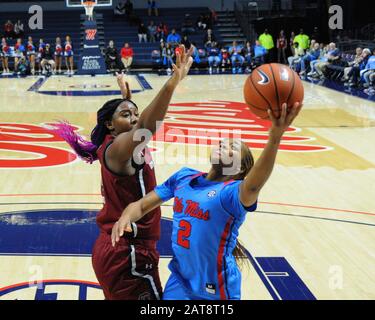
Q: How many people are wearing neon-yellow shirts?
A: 2